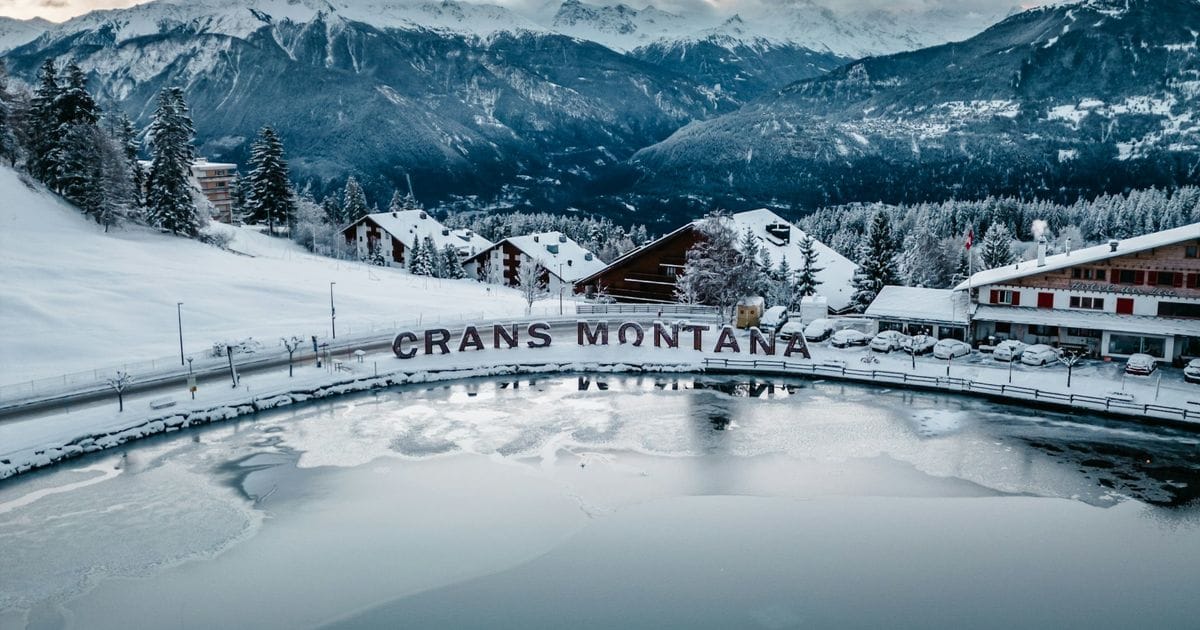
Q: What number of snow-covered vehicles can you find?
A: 11